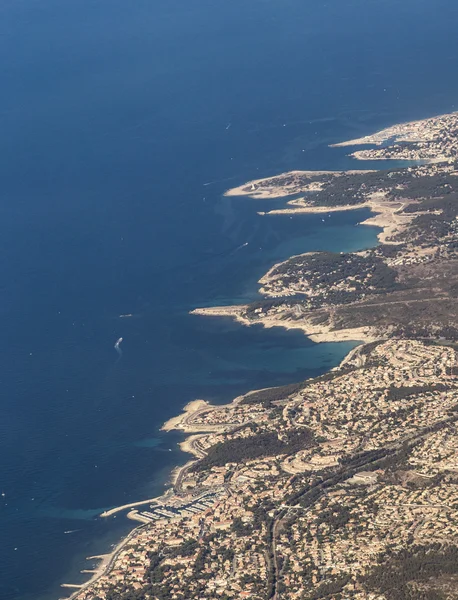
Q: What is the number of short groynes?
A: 3